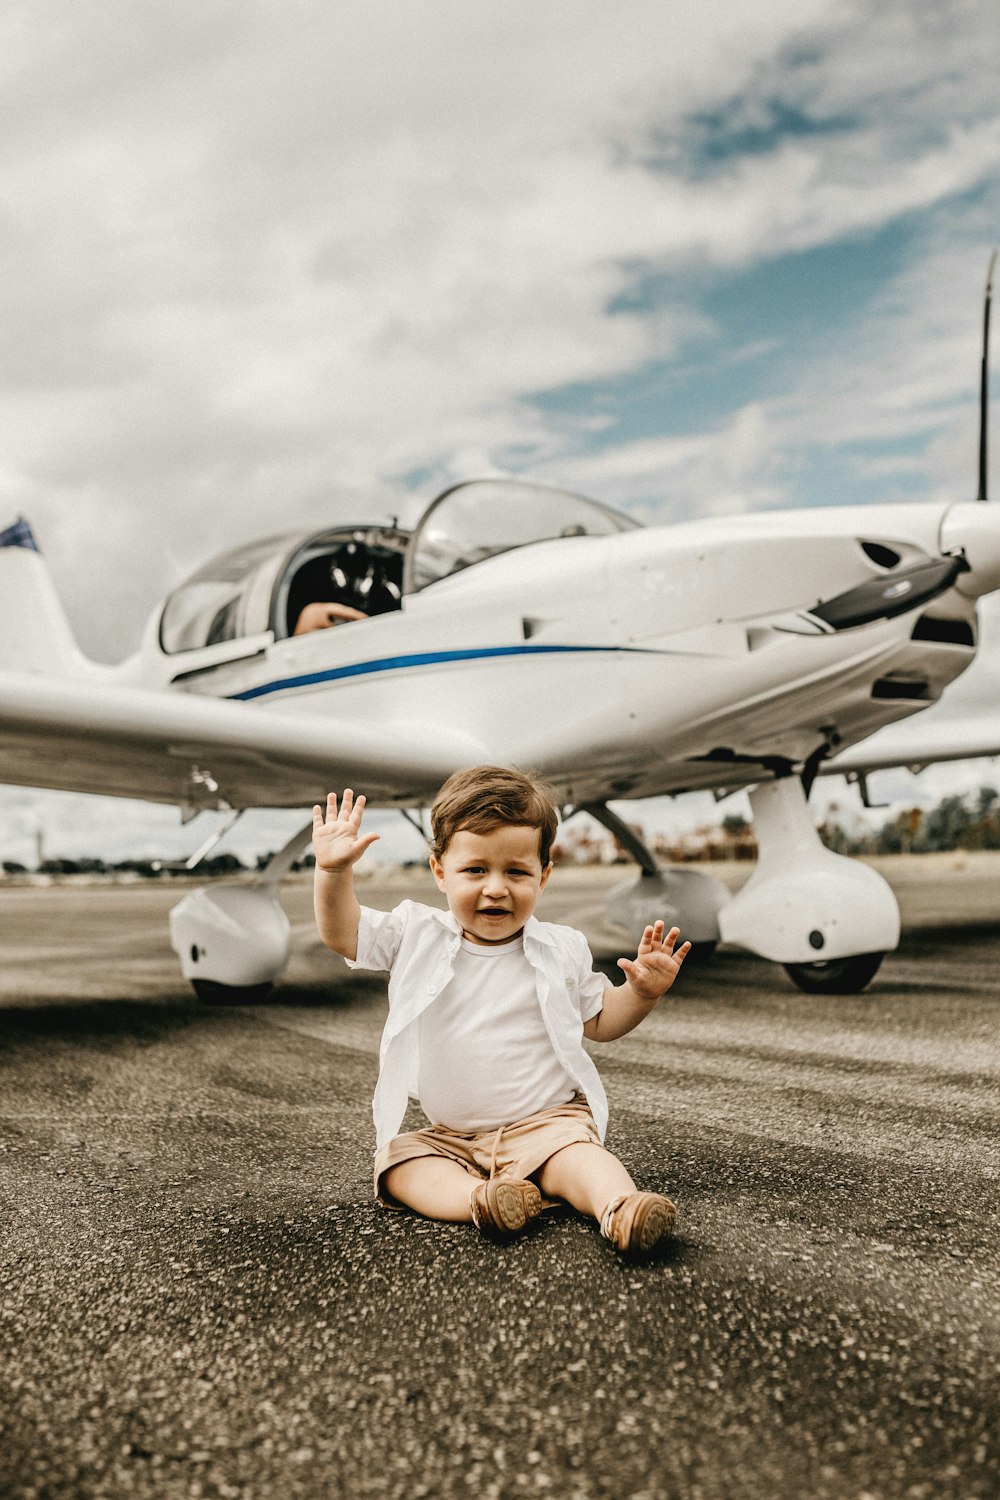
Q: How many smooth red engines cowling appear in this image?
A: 0